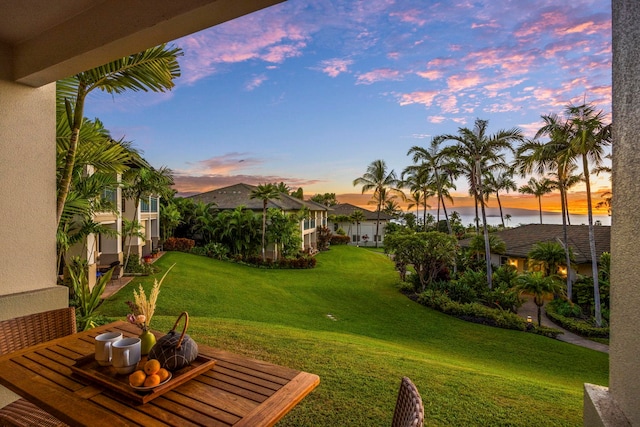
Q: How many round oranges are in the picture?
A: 4